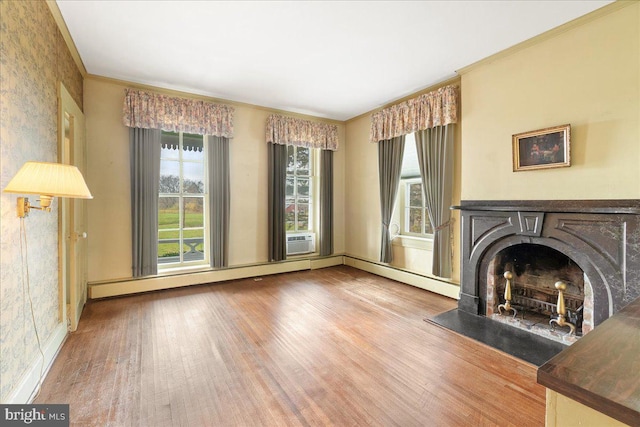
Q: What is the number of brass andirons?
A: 2